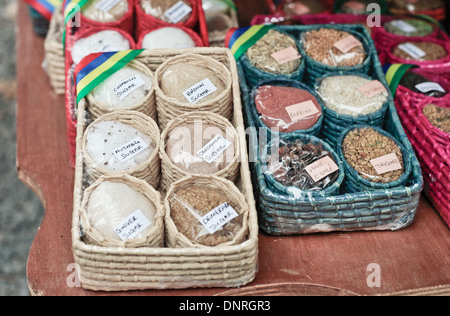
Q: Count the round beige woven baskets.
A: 6